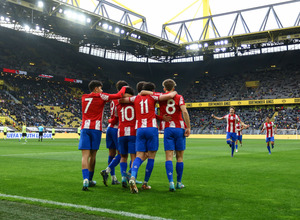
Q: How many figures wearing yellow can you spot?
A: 4